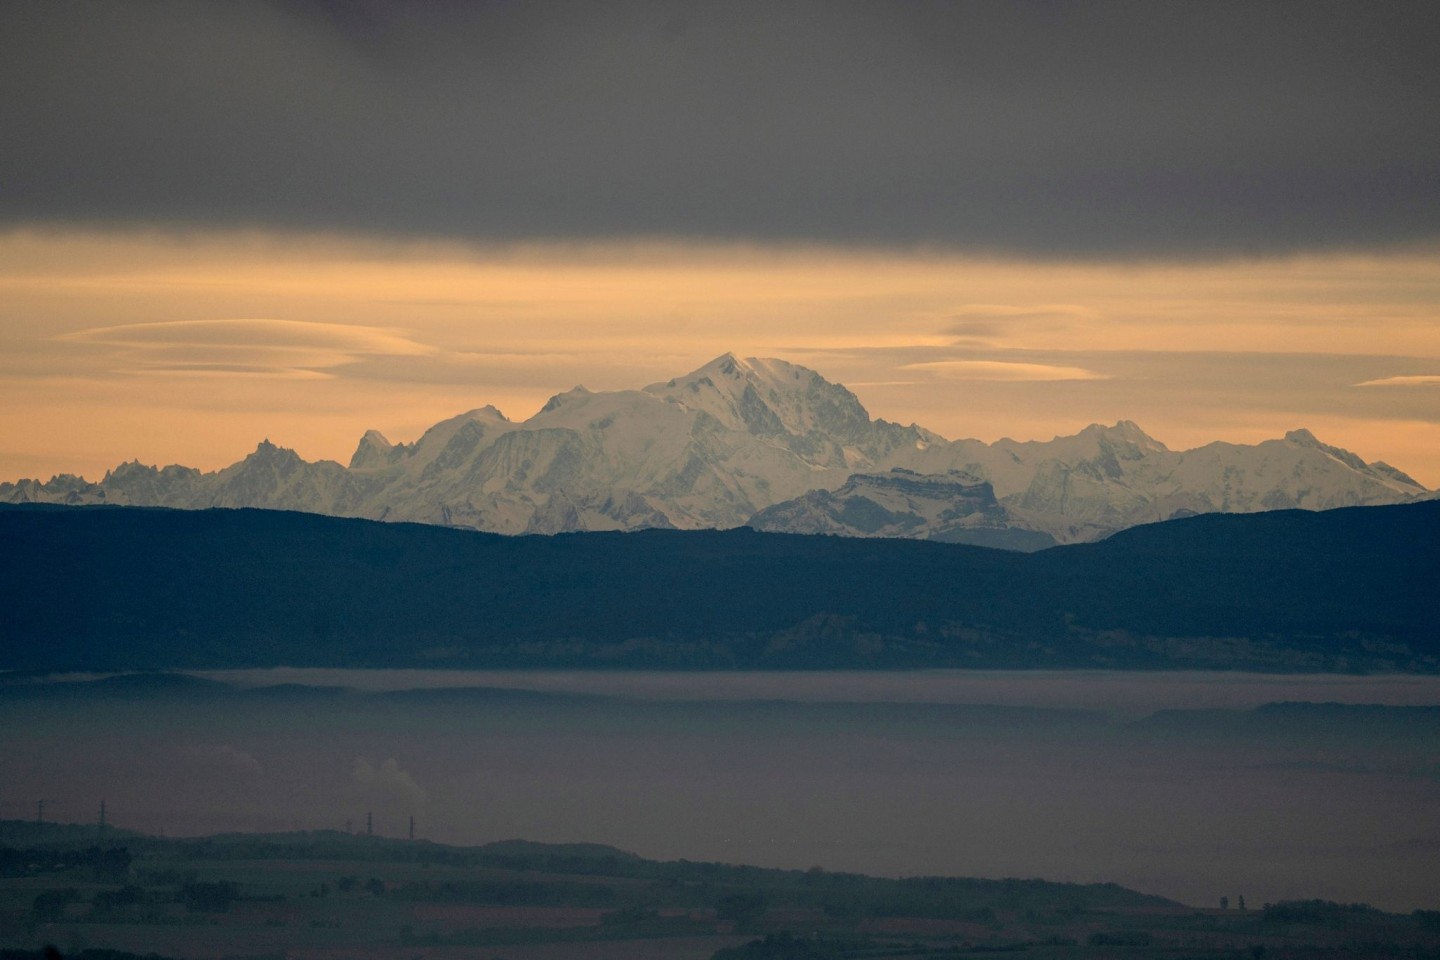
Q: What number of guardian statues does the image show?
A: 0